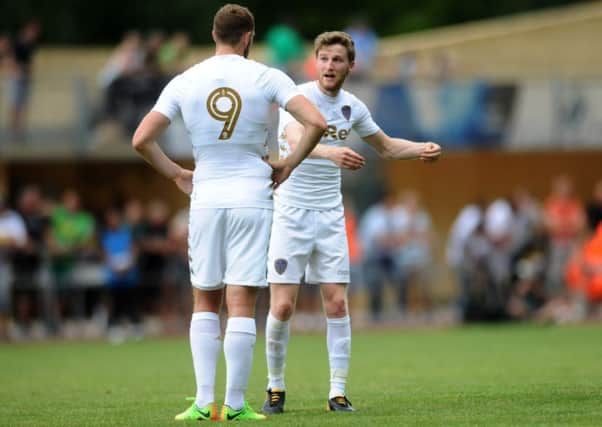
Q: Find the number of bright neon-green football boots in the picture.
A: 2